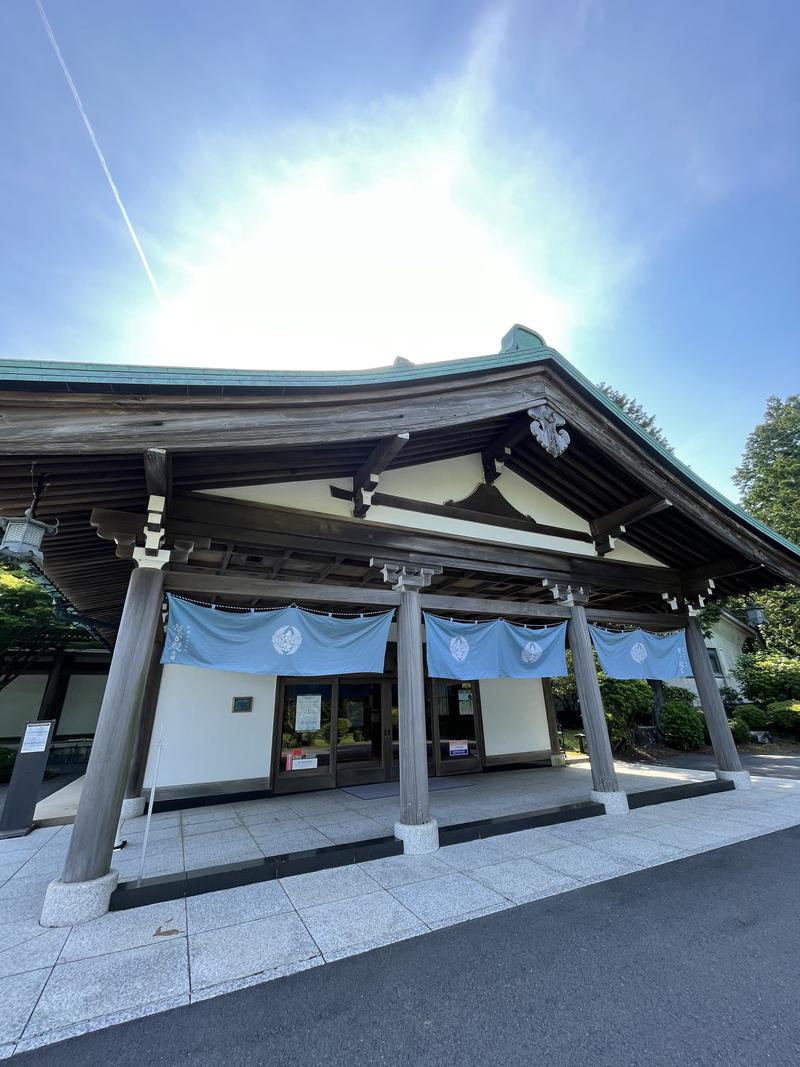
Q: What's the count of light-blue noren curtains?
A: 3